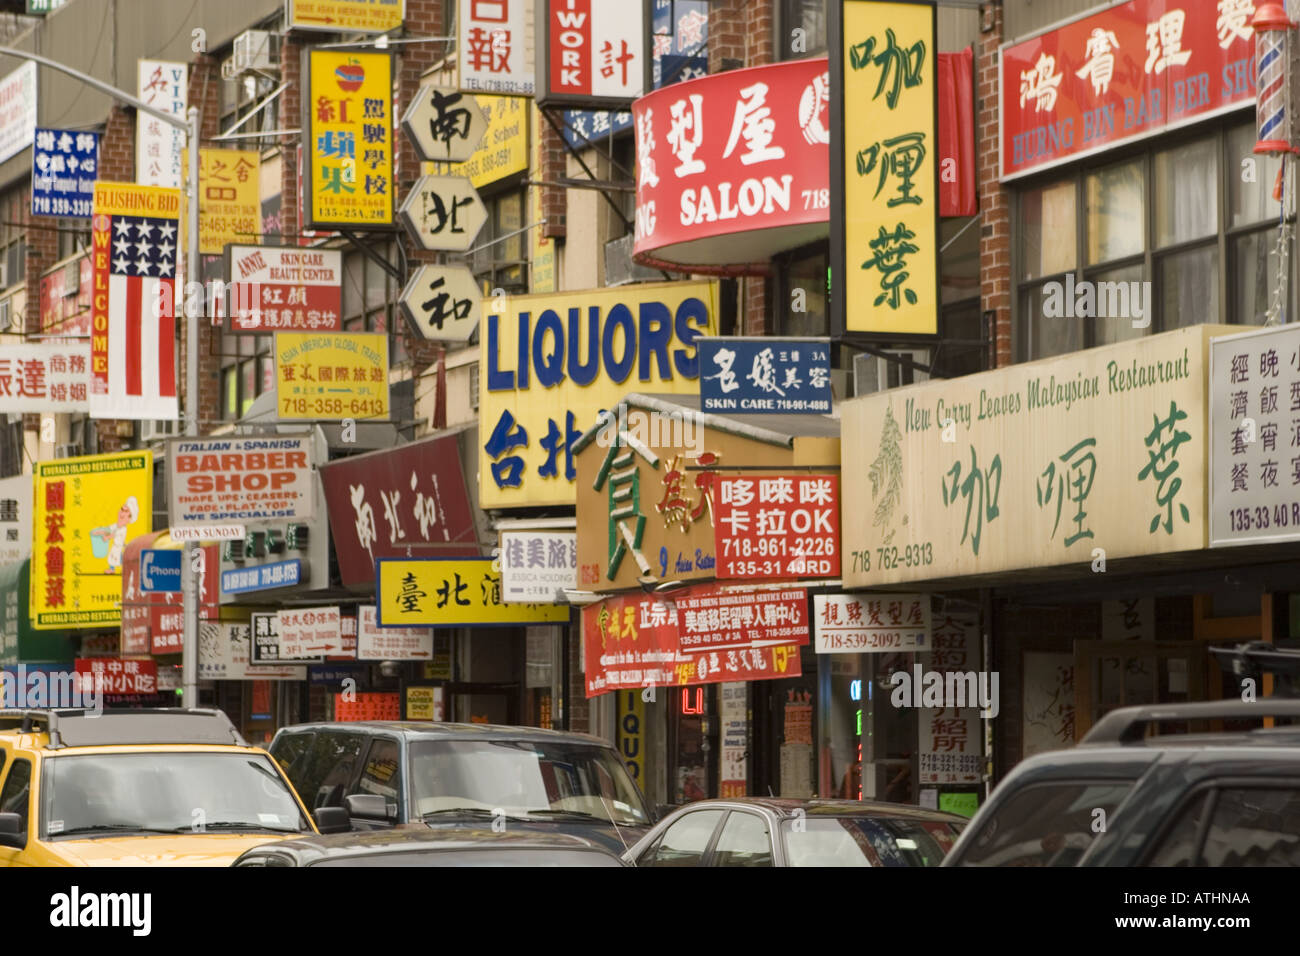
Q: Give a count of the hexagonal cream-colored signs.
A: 3